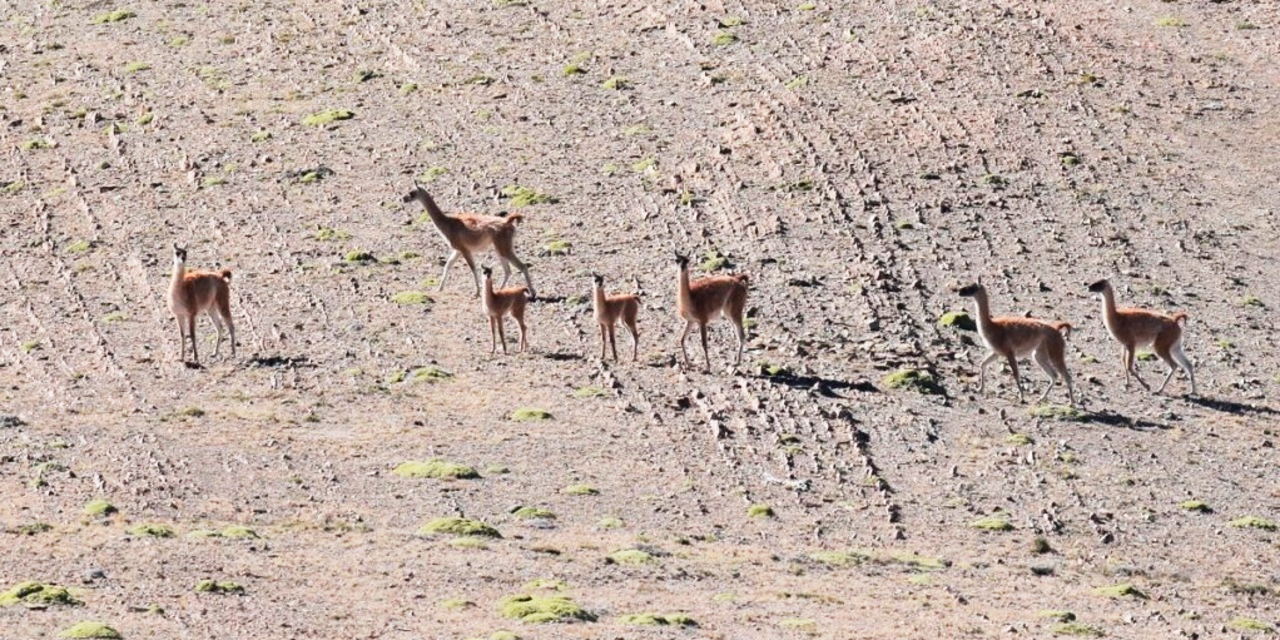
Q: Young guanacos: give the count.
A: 2